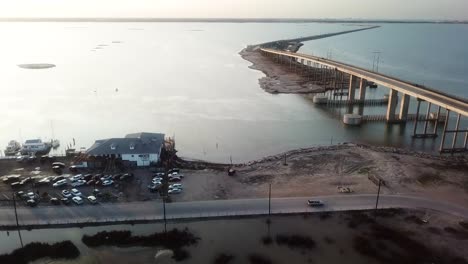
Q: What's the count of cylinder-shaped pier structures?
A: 2